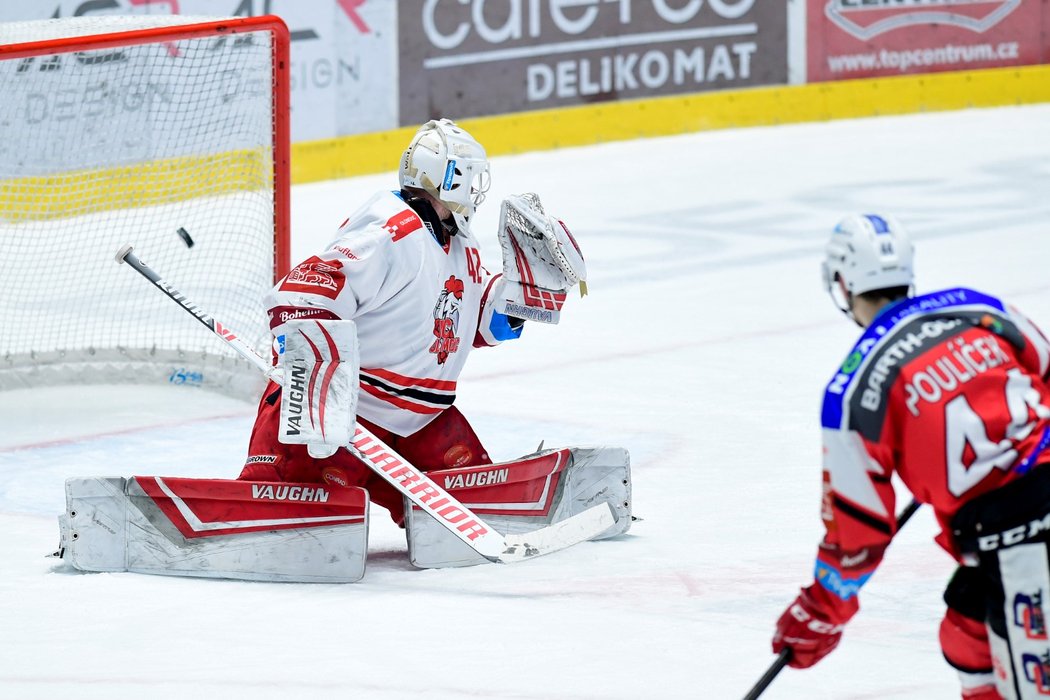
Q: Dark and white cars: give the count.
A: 0